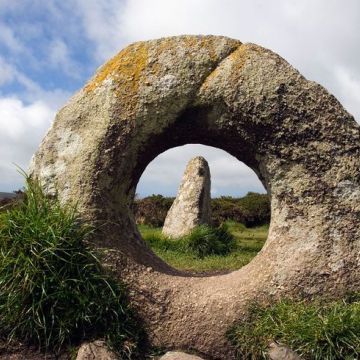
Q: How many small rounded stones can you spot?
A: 3